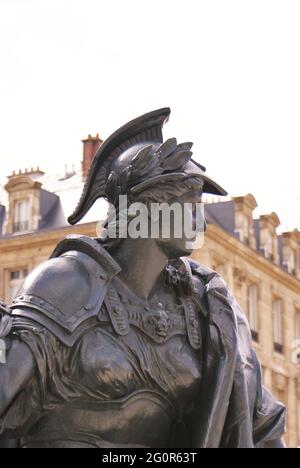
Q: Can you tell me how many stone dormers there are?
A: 4